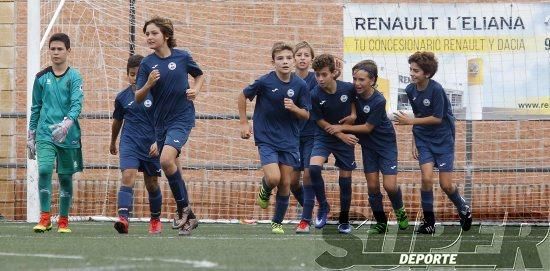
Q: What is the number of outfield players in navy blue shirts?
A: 7